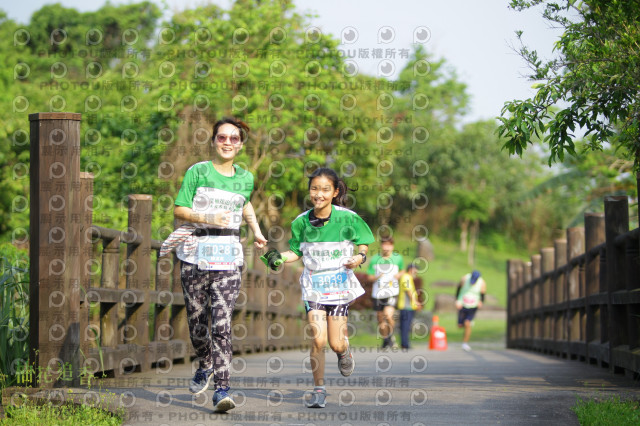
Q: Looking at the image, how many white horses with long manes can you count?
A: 0